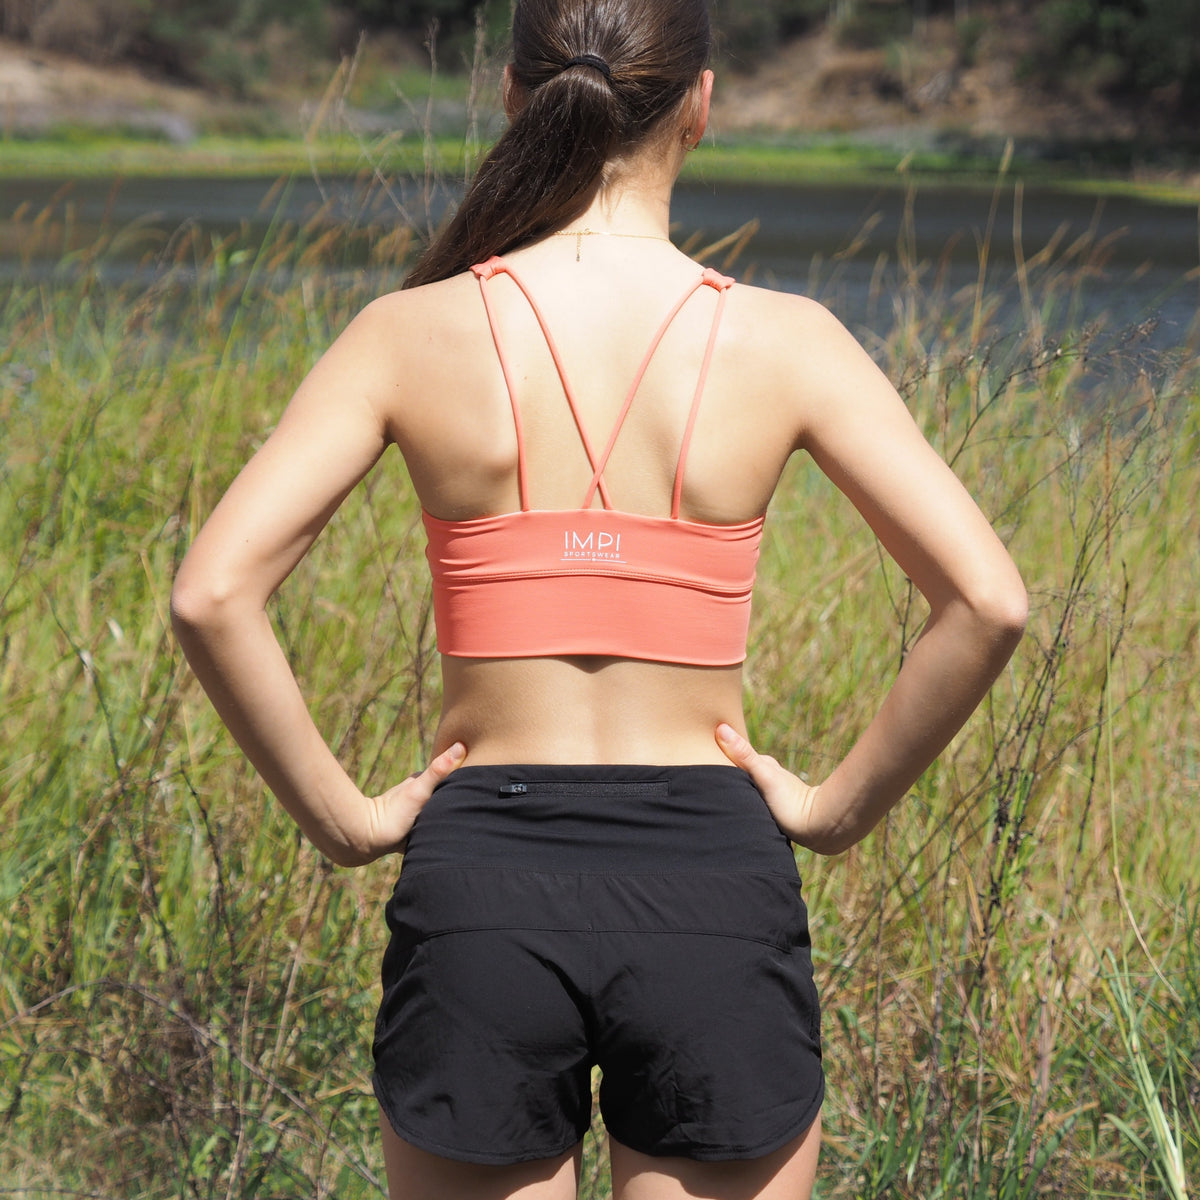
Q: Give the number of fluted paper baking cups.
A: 0